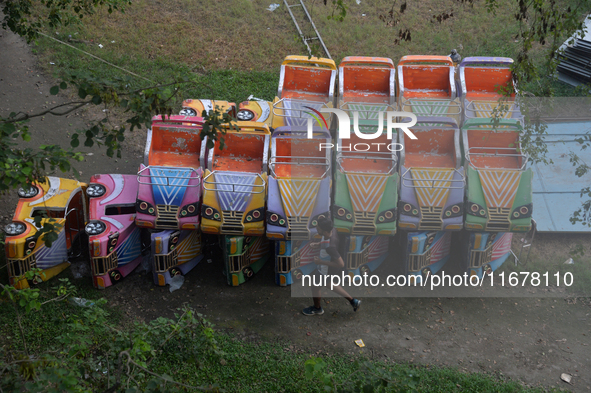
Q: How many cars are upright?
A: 10